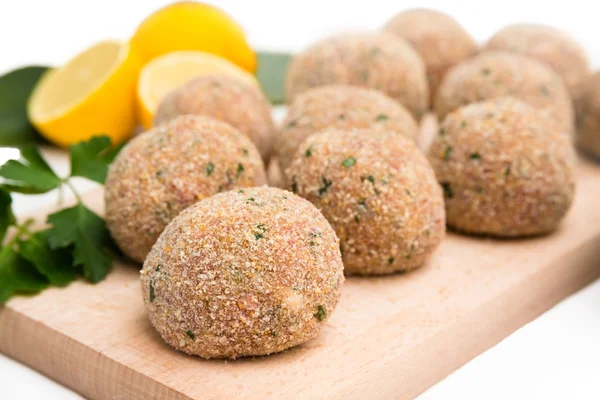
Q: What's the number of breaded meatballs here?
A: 11